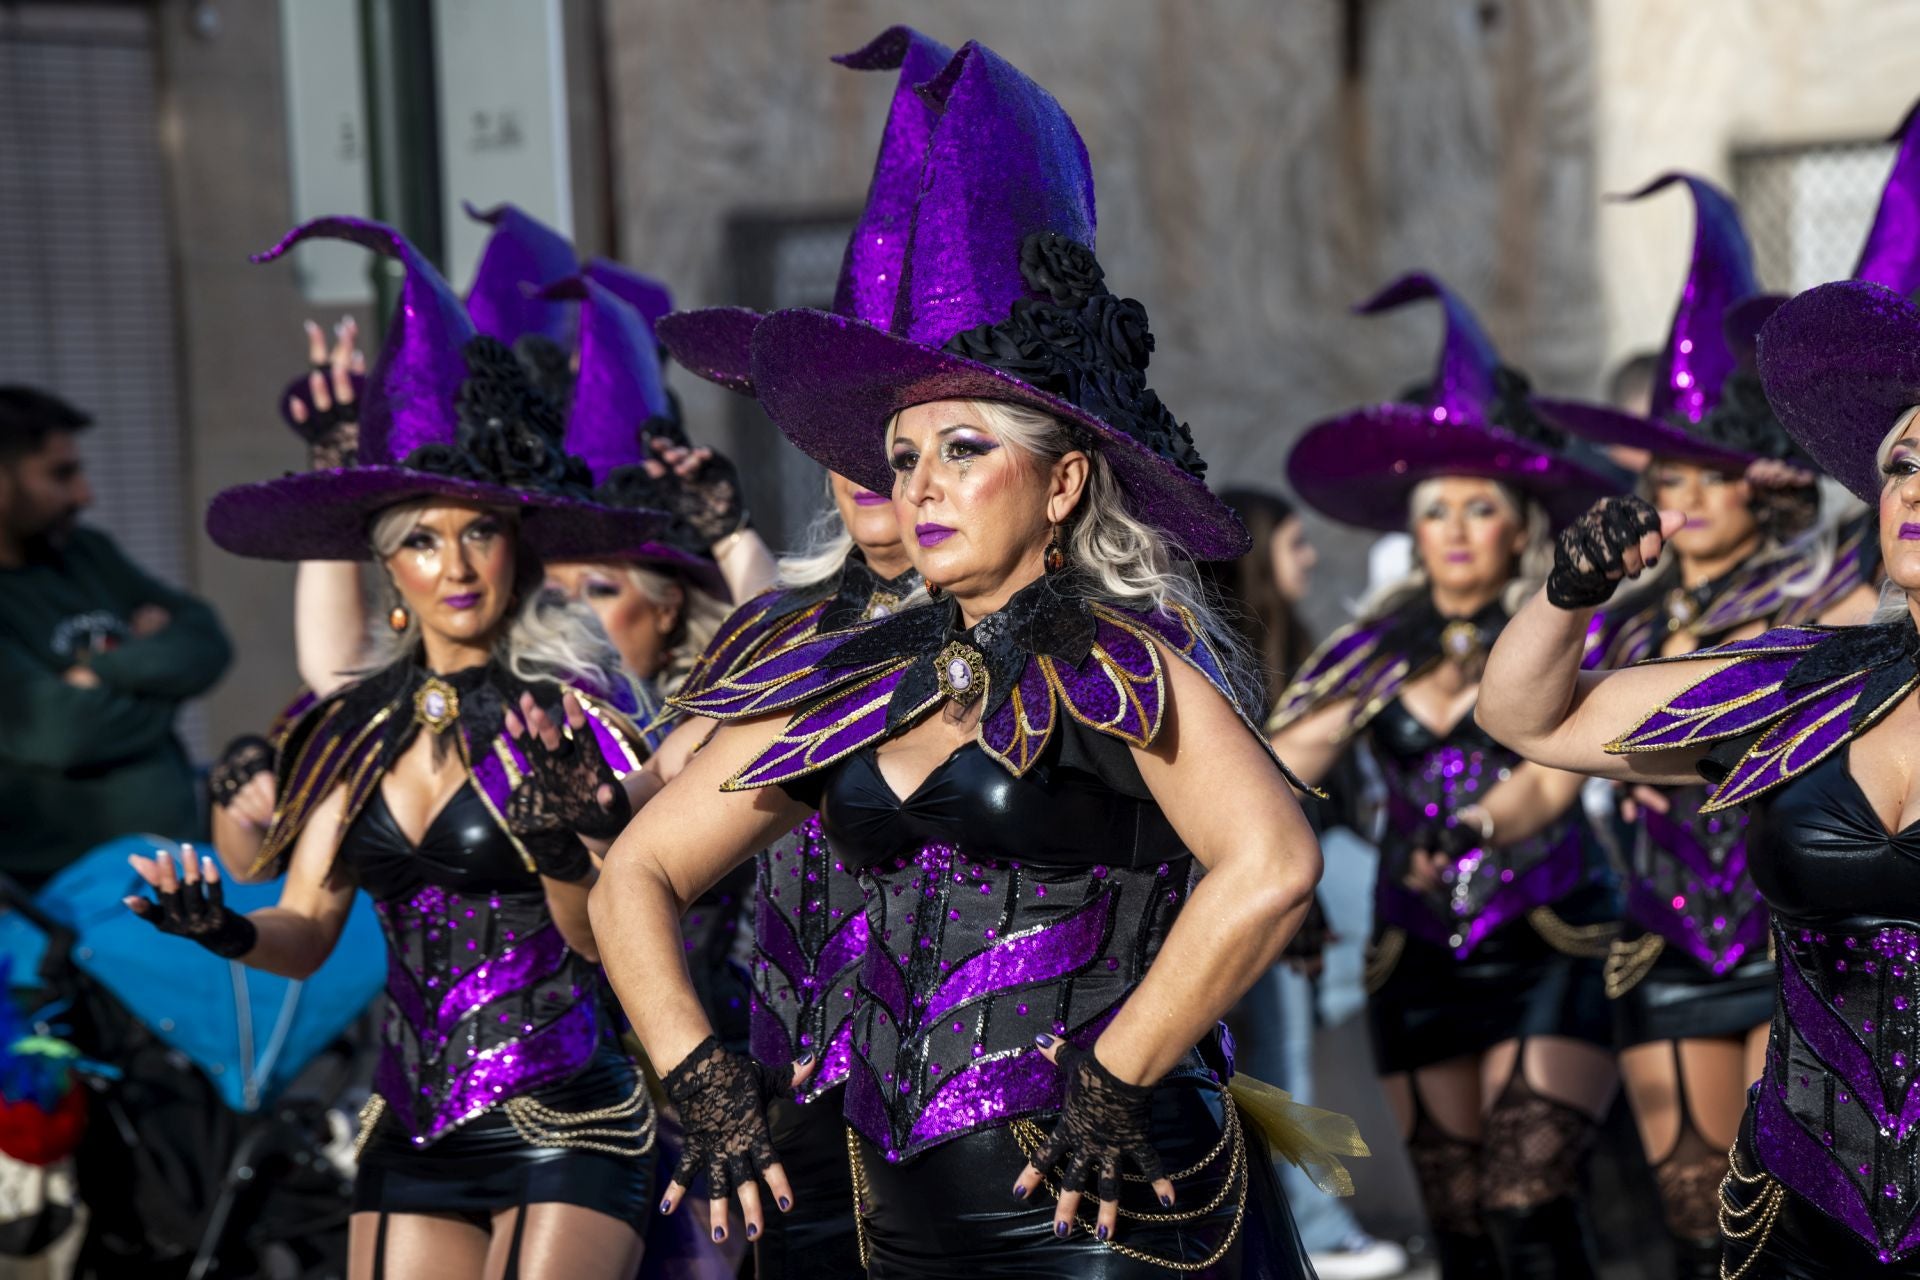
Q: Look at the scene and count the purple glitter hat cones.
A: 9